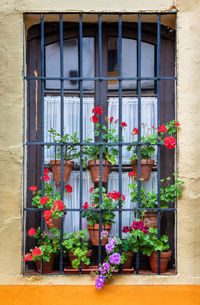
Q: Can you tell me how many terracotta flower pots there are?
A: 10